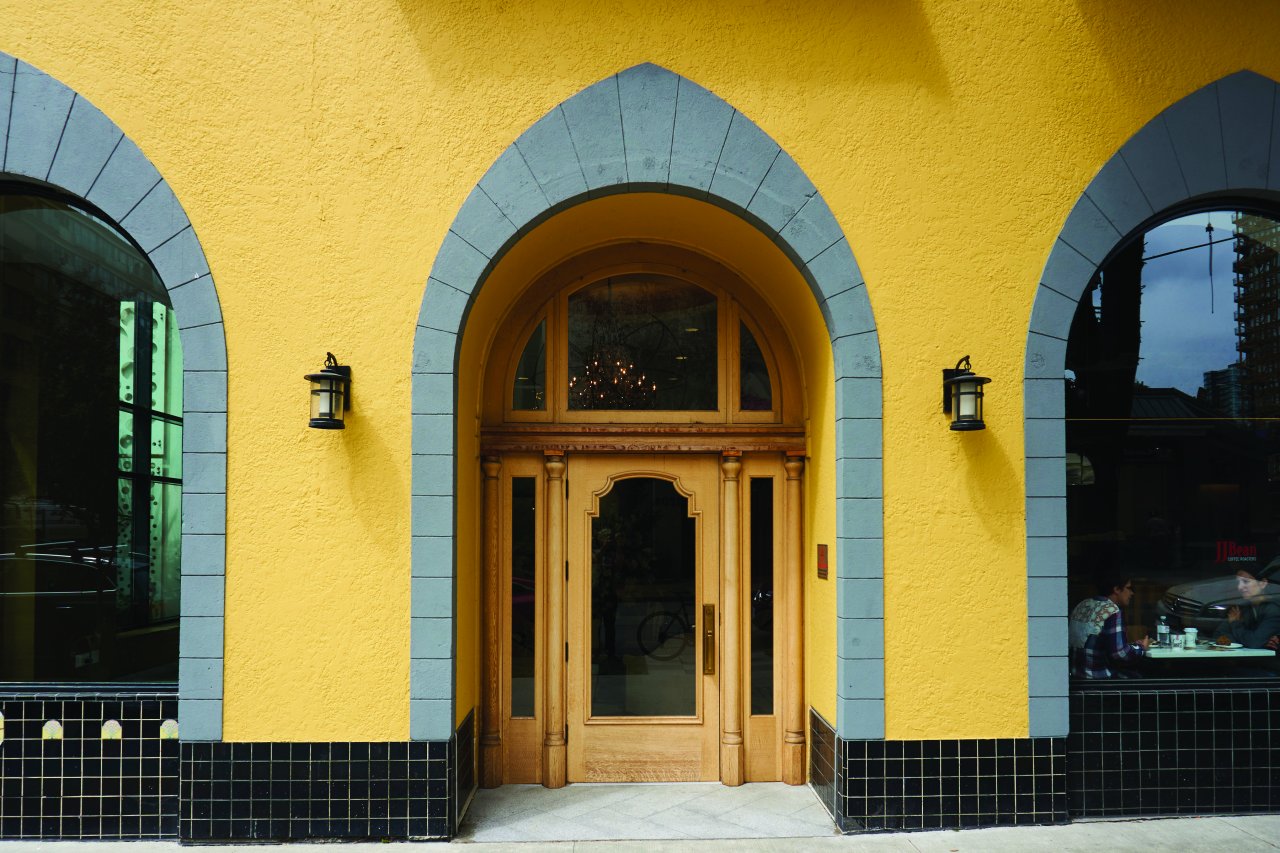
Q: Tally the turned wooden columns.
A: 4